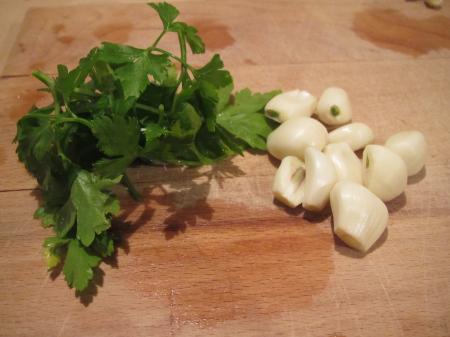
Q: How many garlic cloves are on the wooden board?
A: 10